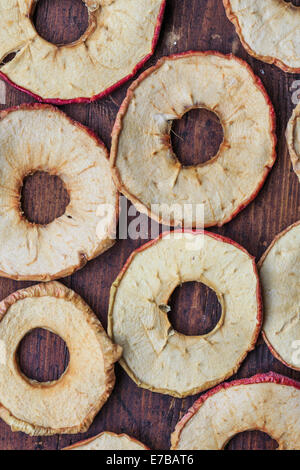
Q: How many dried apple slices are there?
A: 10